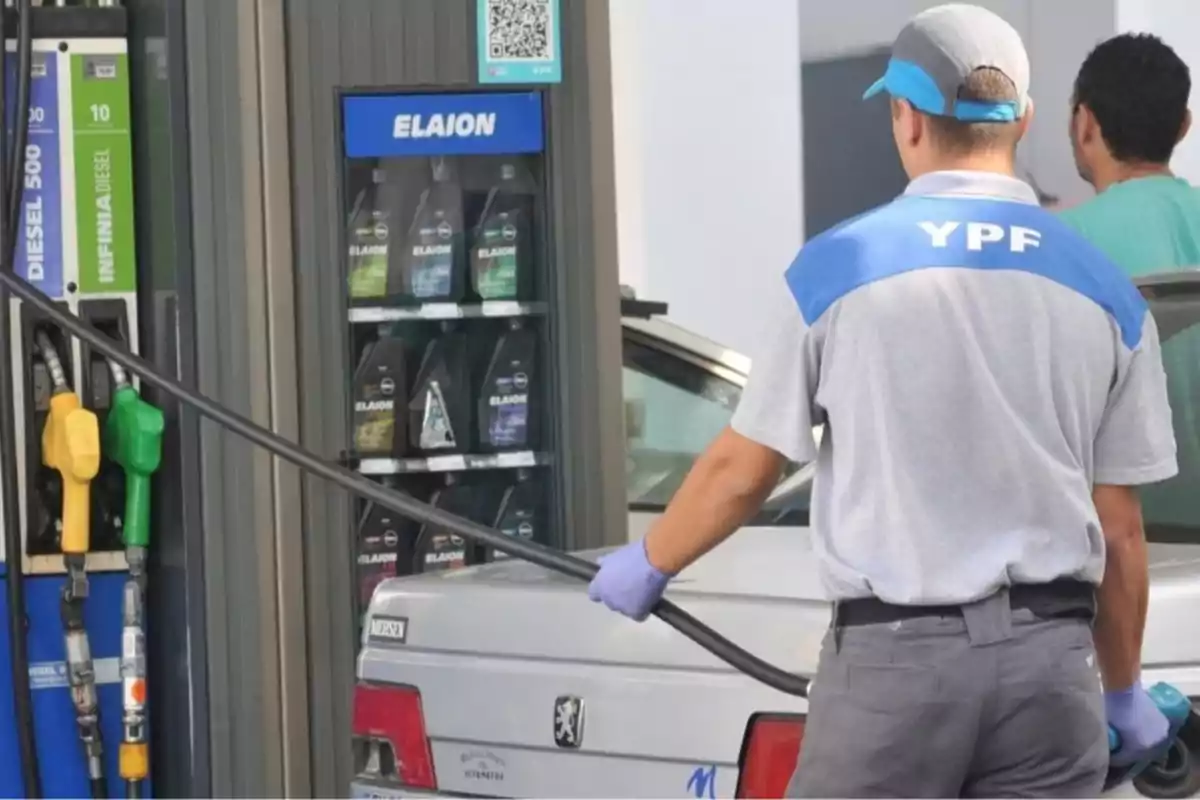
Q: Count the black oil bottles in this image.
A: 9